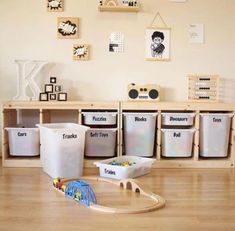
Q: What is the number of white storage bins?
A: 9